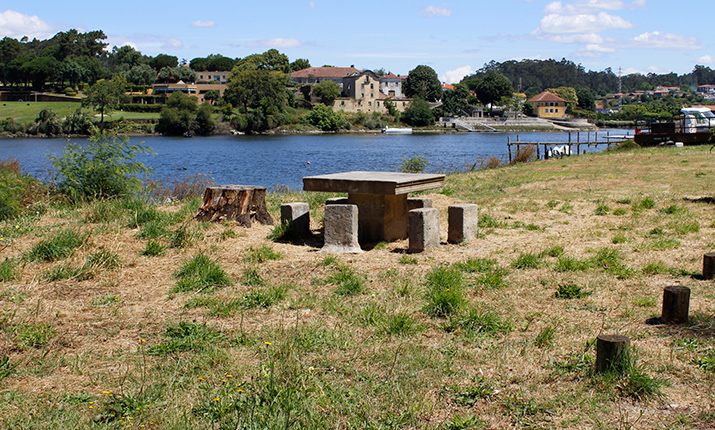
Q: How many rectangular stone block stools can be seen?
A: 6